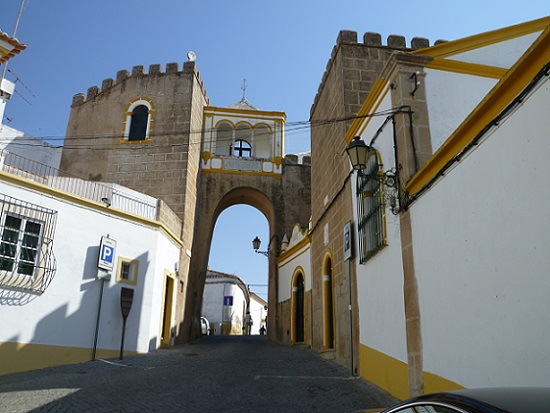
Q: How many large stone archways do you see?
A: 1